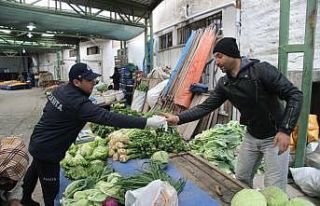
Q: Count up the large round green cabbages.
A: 3